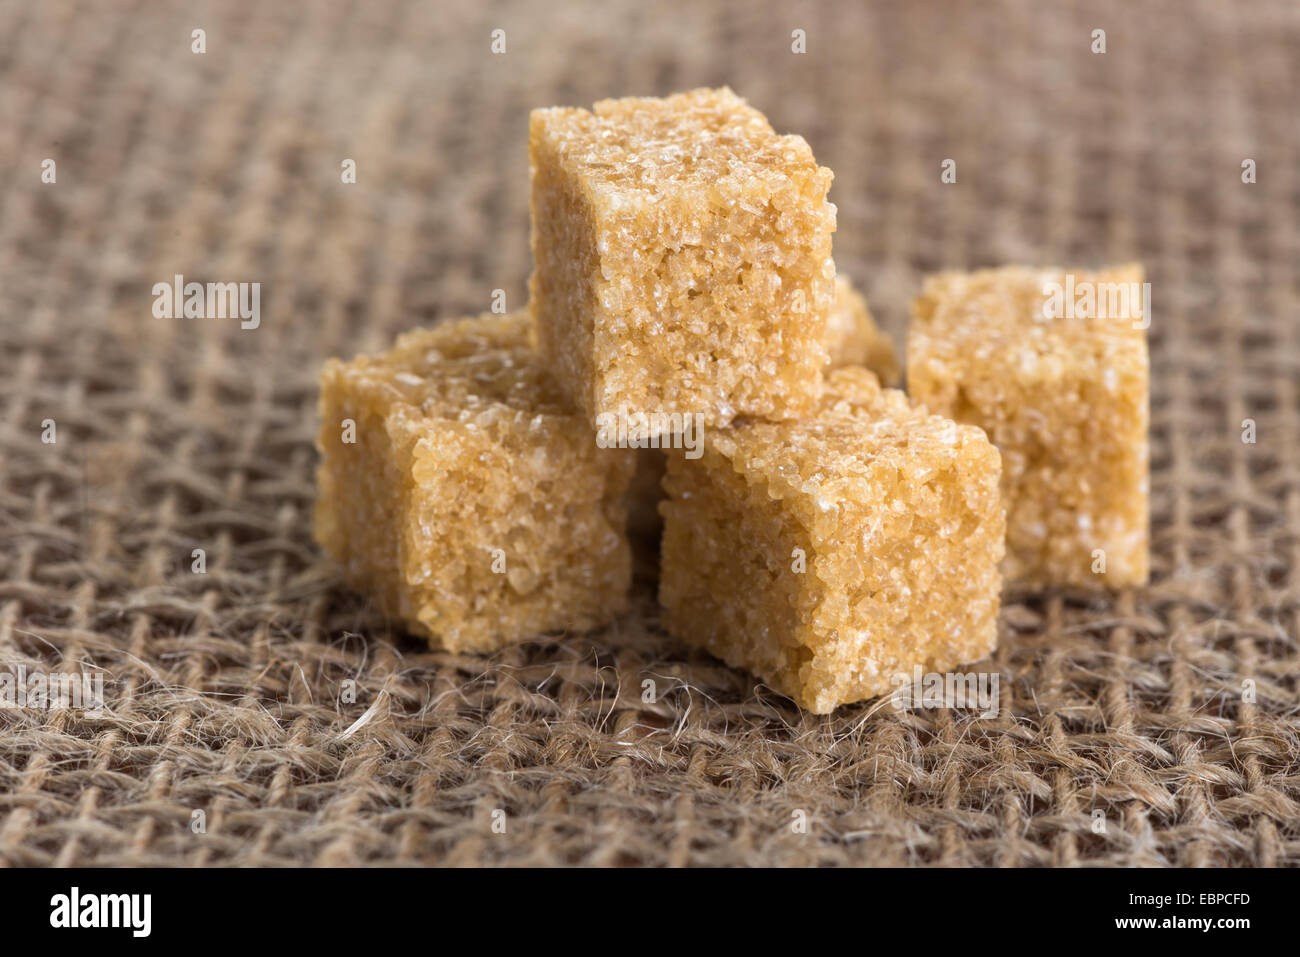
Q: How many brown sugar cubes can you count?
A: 5